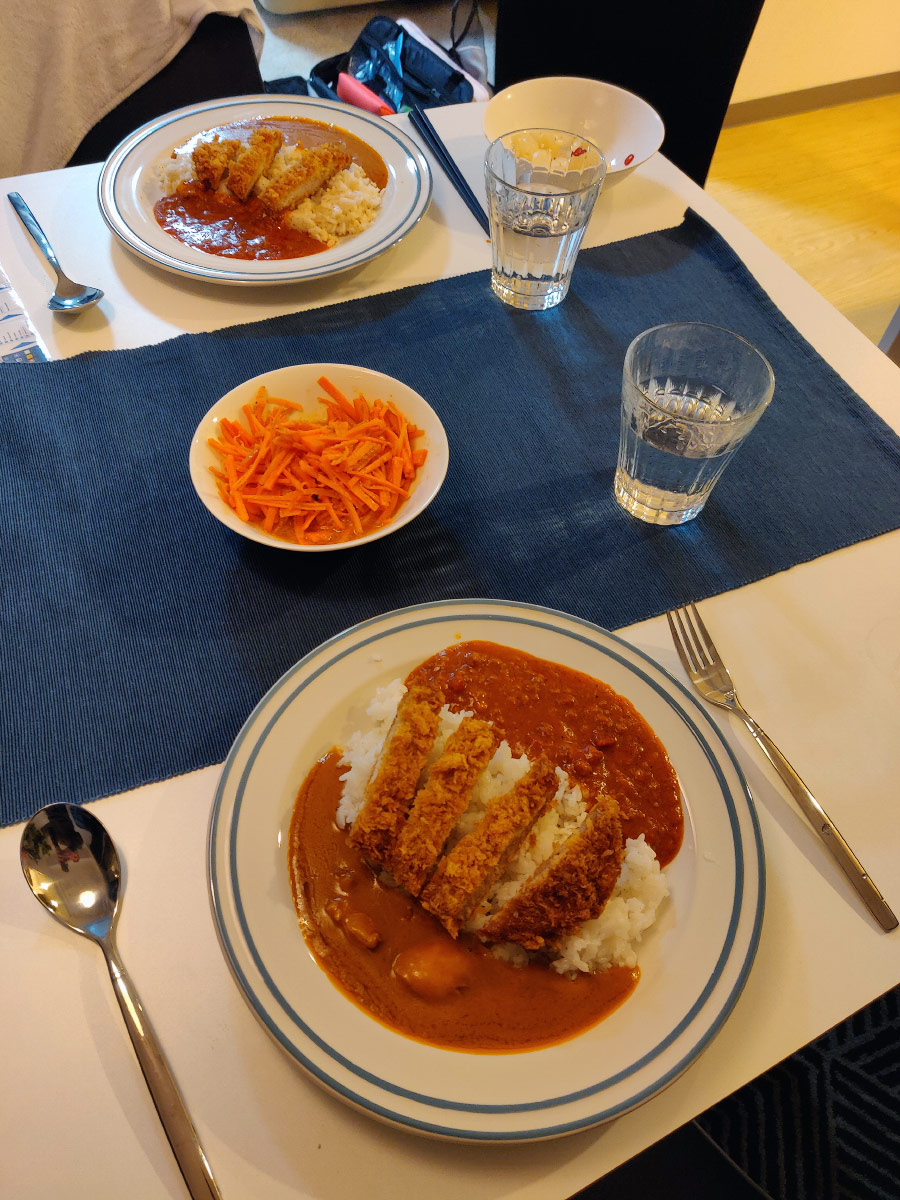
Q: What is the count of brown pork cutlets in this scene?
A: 7